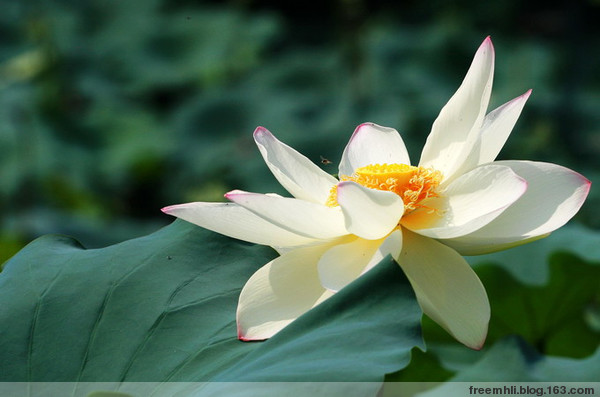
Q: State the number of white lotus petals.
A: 12